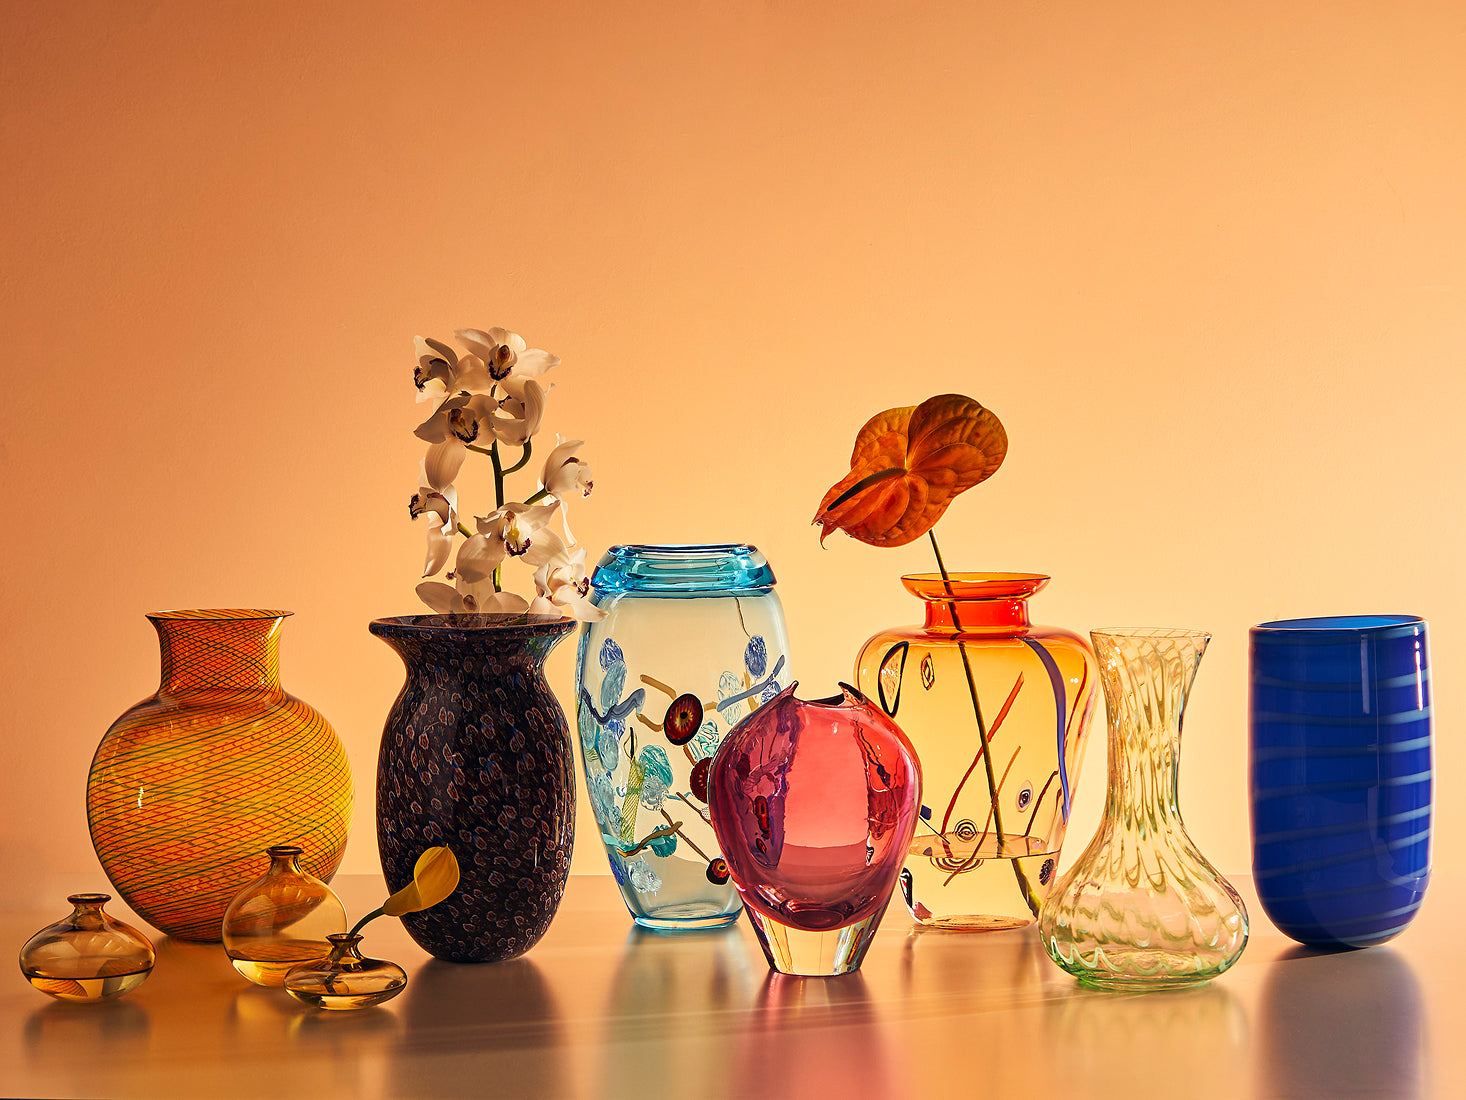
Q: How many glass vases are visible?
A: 10